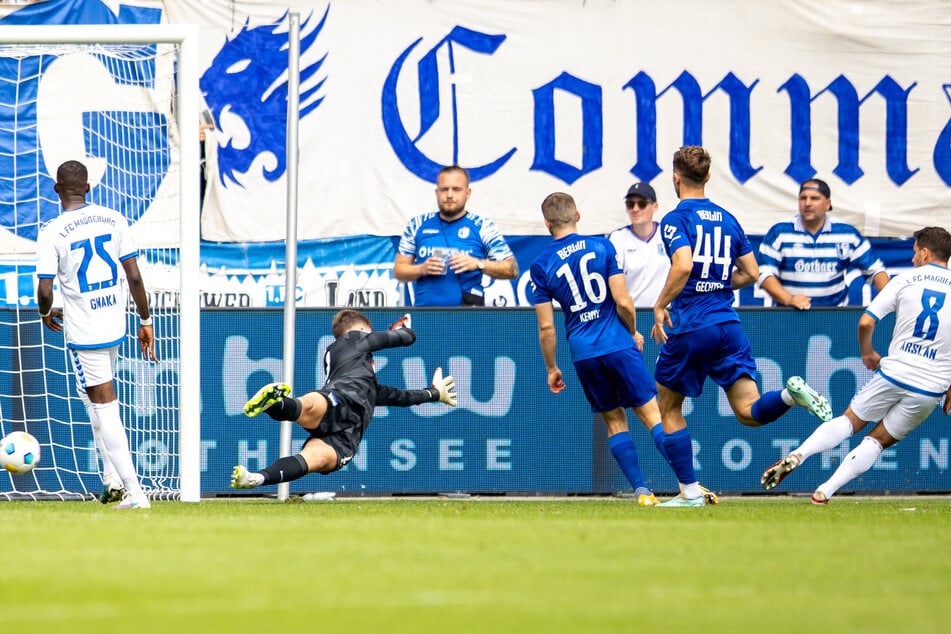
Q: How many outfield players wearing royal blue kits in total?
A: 2